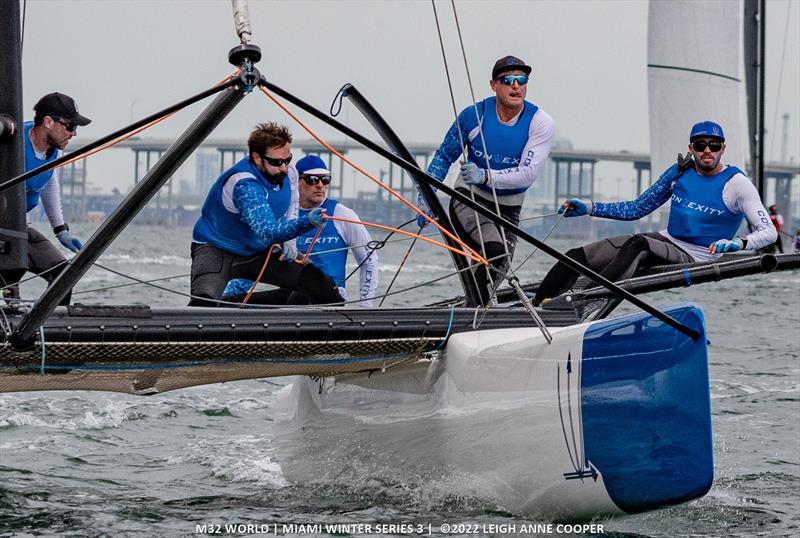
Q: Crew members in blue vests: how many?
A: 5